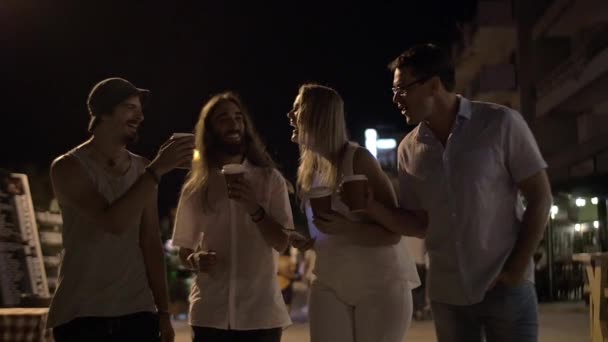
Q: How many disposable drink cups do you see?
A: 4